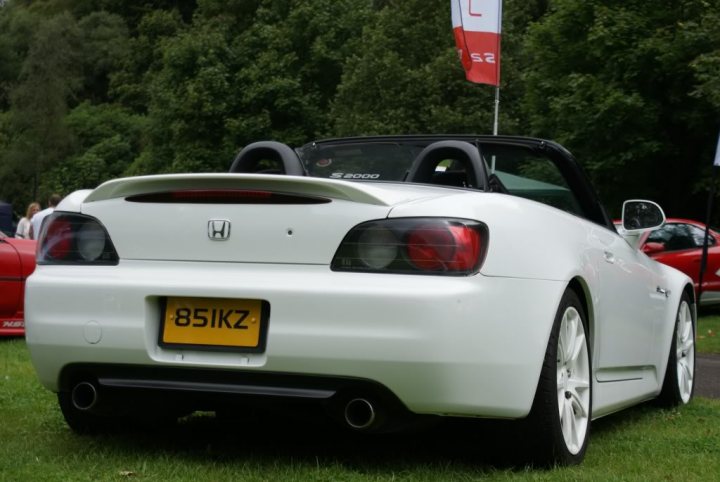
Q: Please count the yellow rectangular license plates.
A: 1